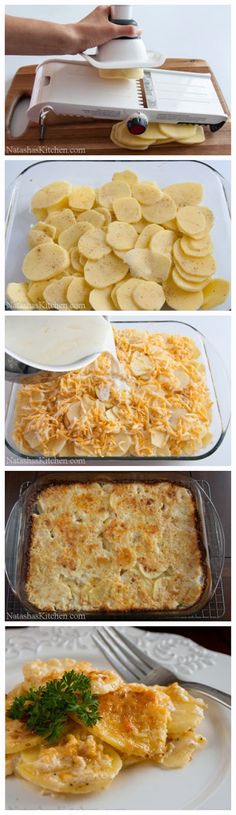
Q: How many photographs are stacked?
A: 5